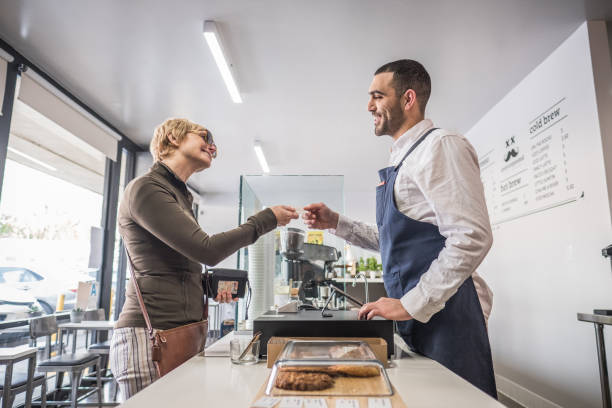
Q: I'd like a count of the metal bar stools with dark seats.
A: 3